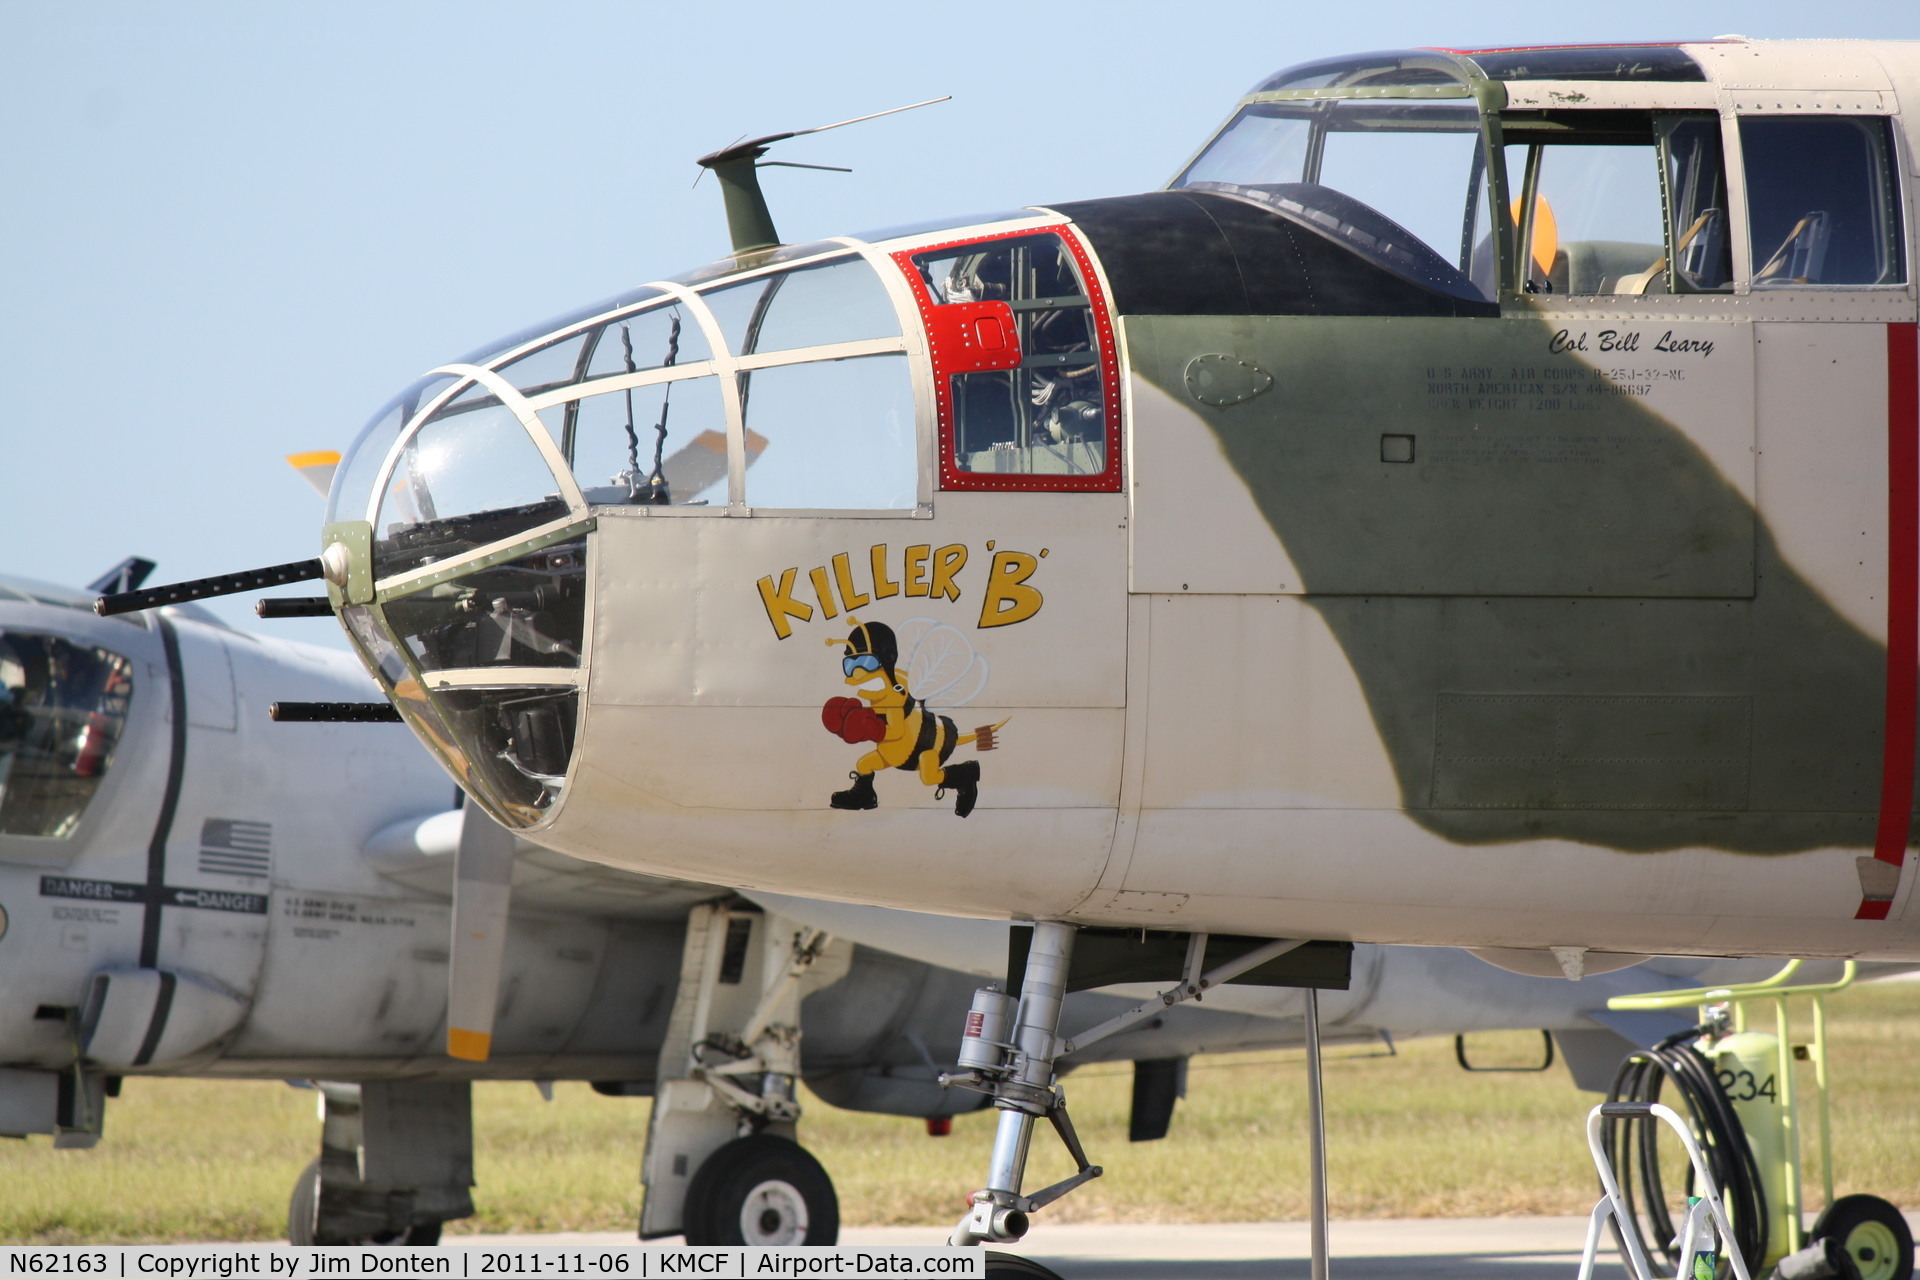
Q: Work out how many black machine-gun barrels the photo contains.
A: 3